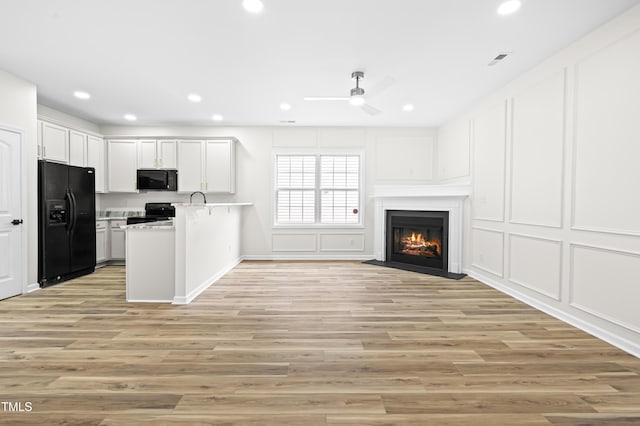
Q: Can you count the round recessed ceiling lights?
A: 8